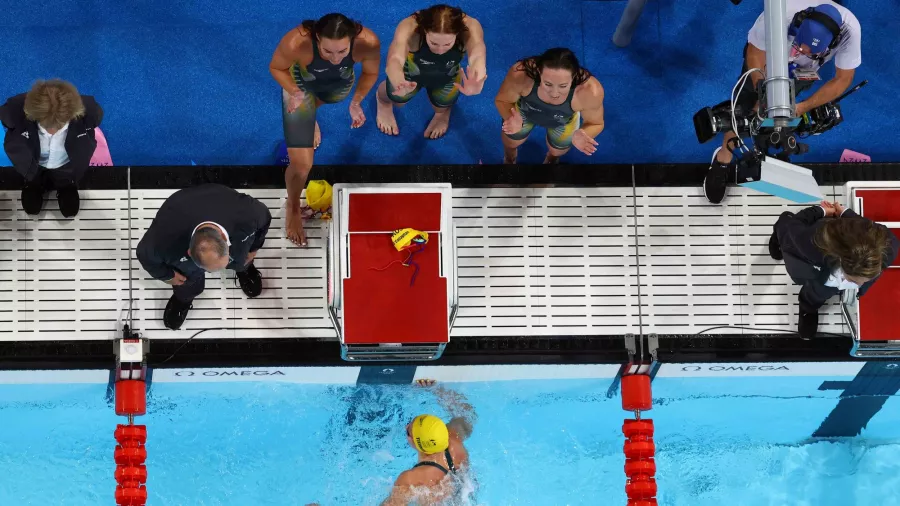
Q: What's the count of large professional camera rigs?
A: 1